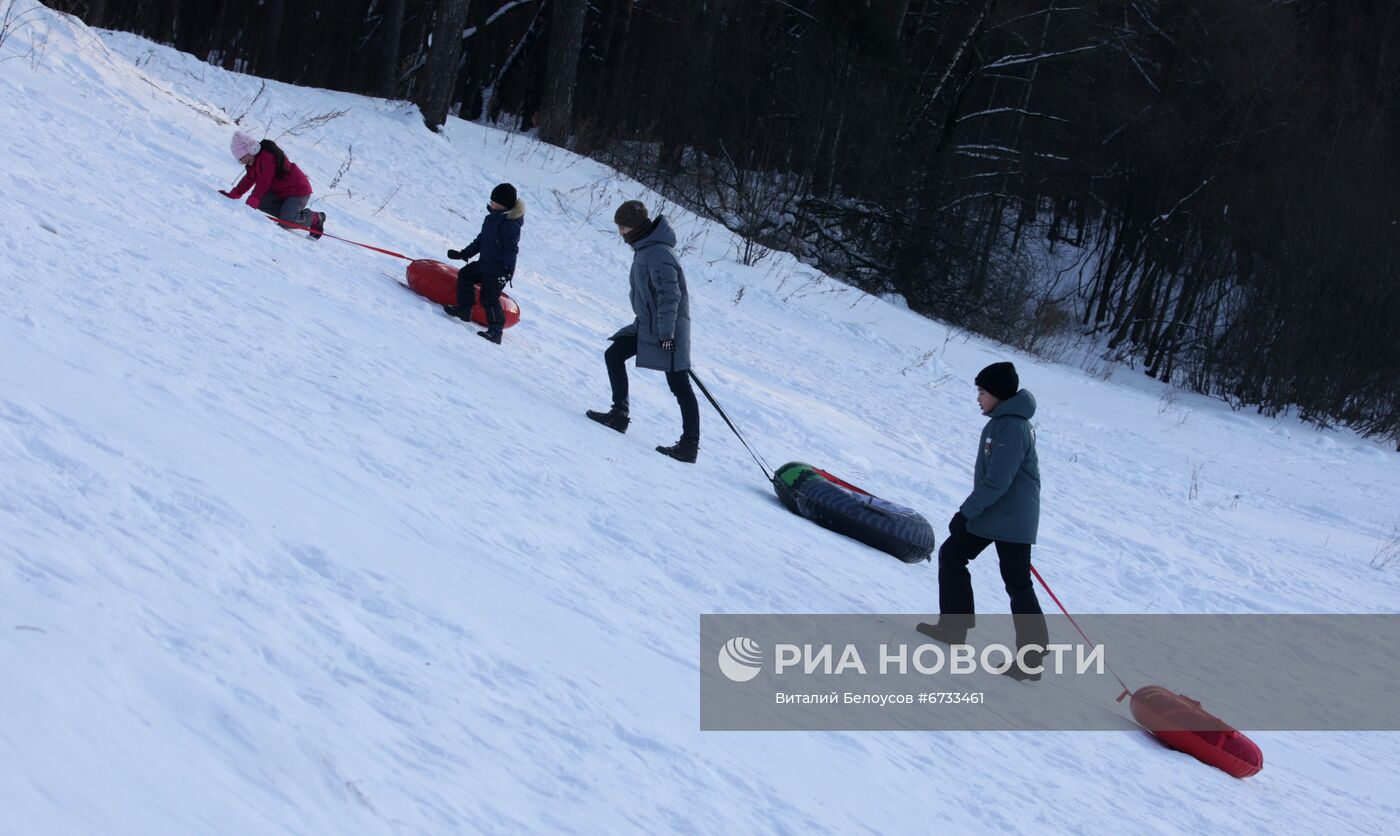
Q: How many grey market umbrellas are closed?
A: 0